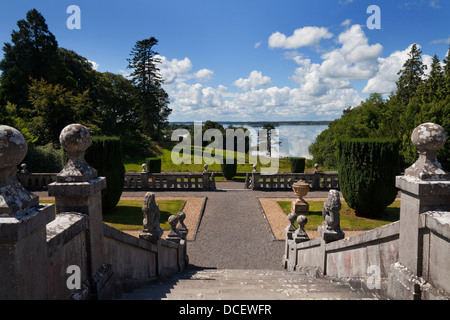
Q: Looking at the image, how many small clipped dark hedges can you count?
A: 3